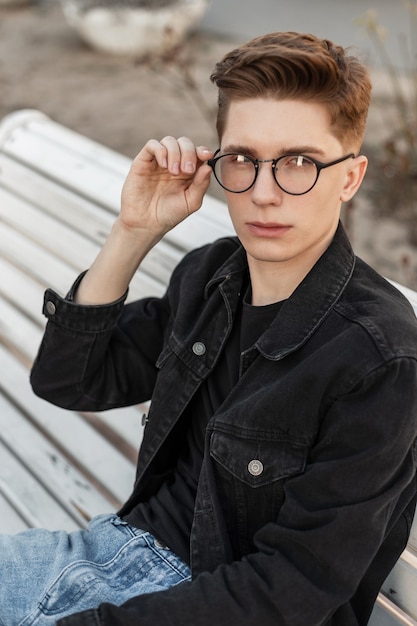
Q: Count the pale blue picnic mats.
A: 0